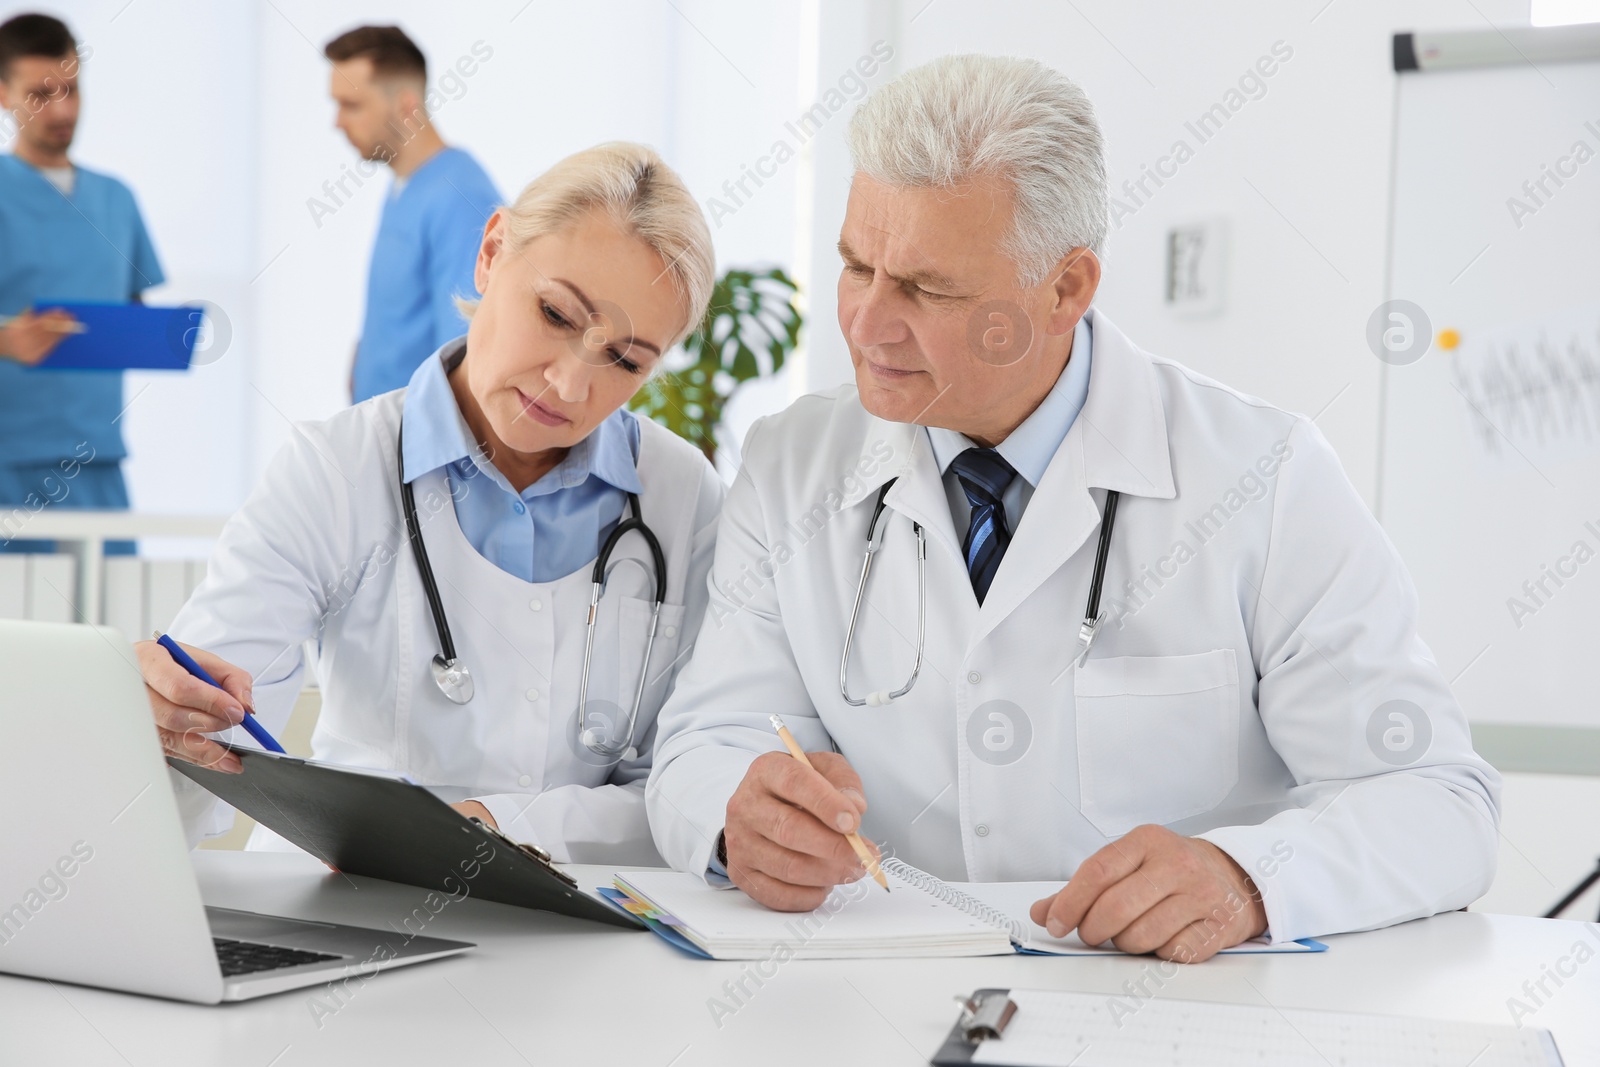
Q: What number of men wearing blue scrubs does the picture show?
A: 2